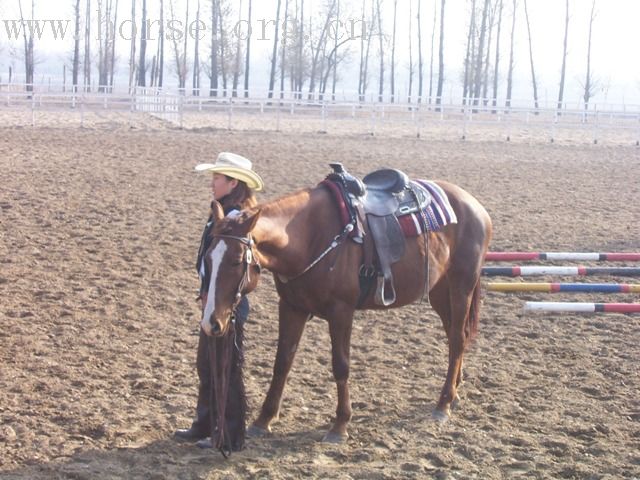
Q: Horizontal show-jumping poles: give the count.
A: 4